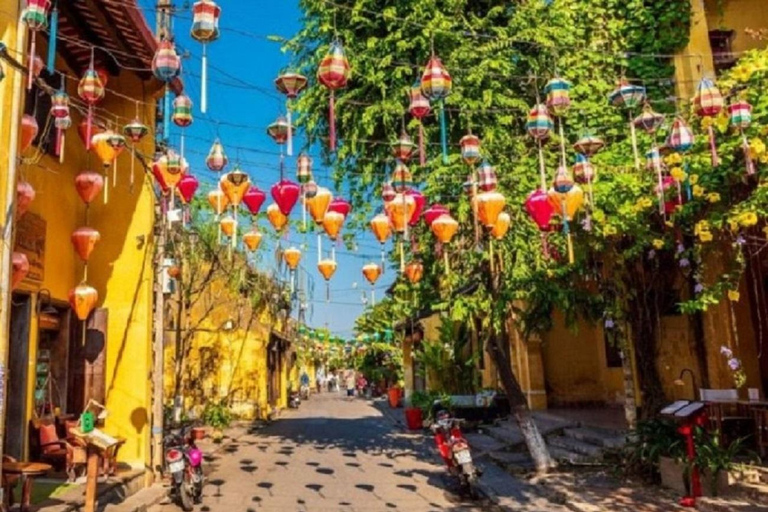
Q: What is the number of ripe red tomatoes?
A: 0